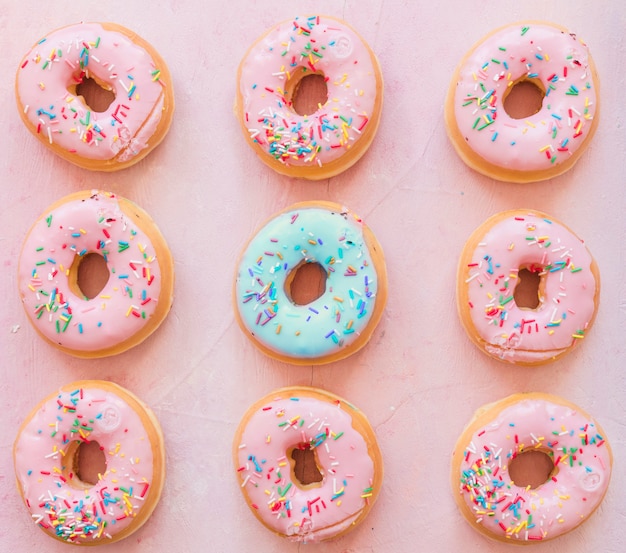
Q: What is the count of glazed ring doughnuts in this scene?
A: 9